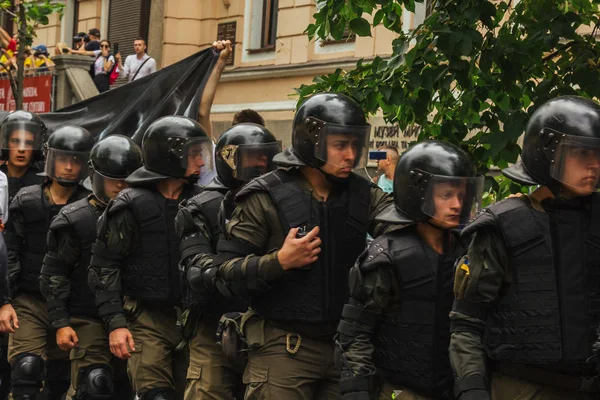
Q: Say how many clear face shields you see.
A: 8